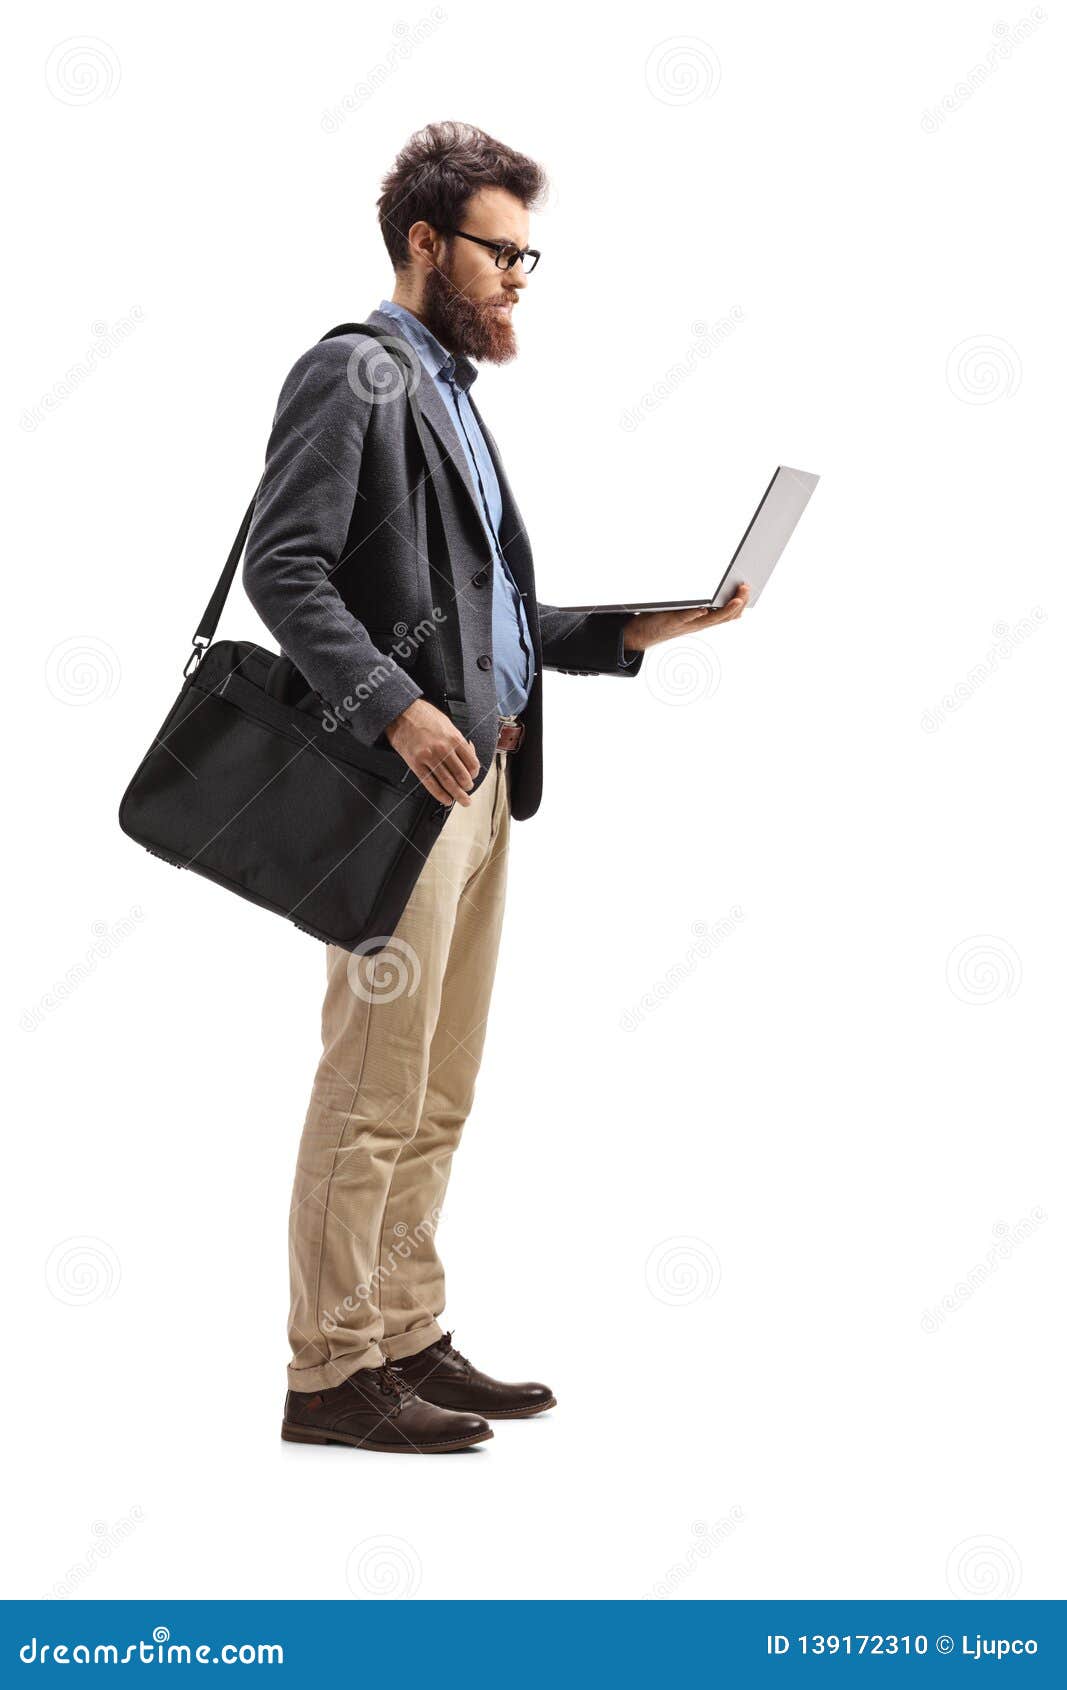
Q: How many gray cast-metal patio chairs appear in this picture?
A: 0